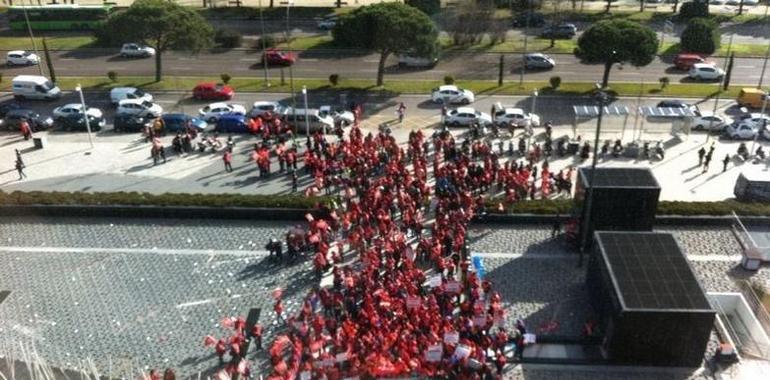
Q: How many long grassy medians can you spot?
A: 2